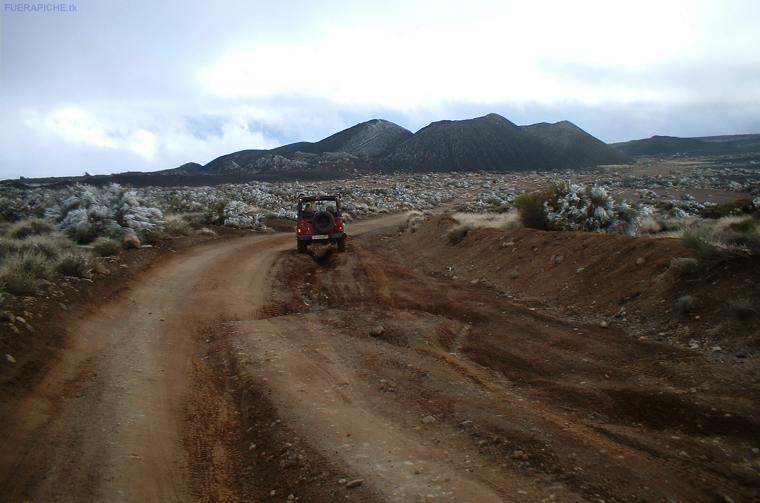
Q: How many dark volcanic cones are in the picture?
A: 3